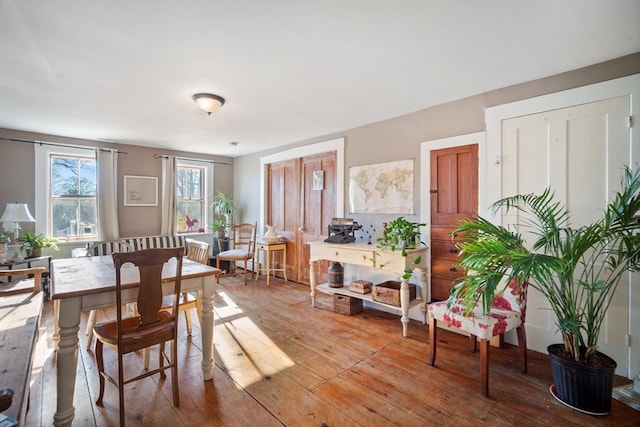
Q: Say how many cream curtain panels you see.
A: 2